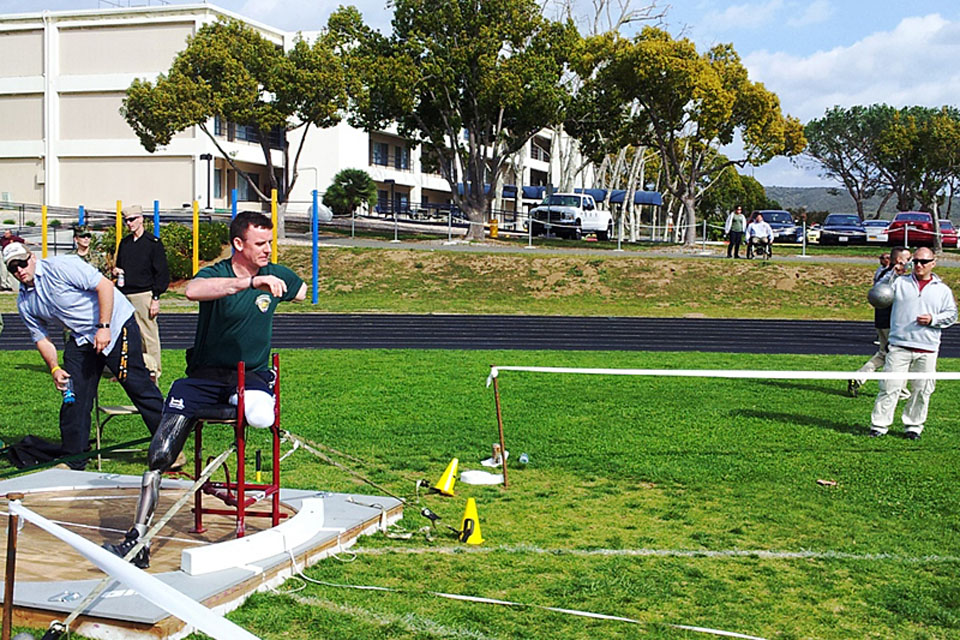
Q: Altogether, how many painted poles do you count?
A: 8